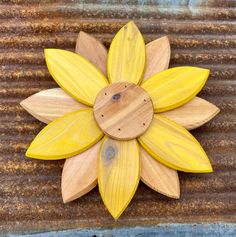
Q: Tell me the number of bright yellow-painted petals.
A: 6